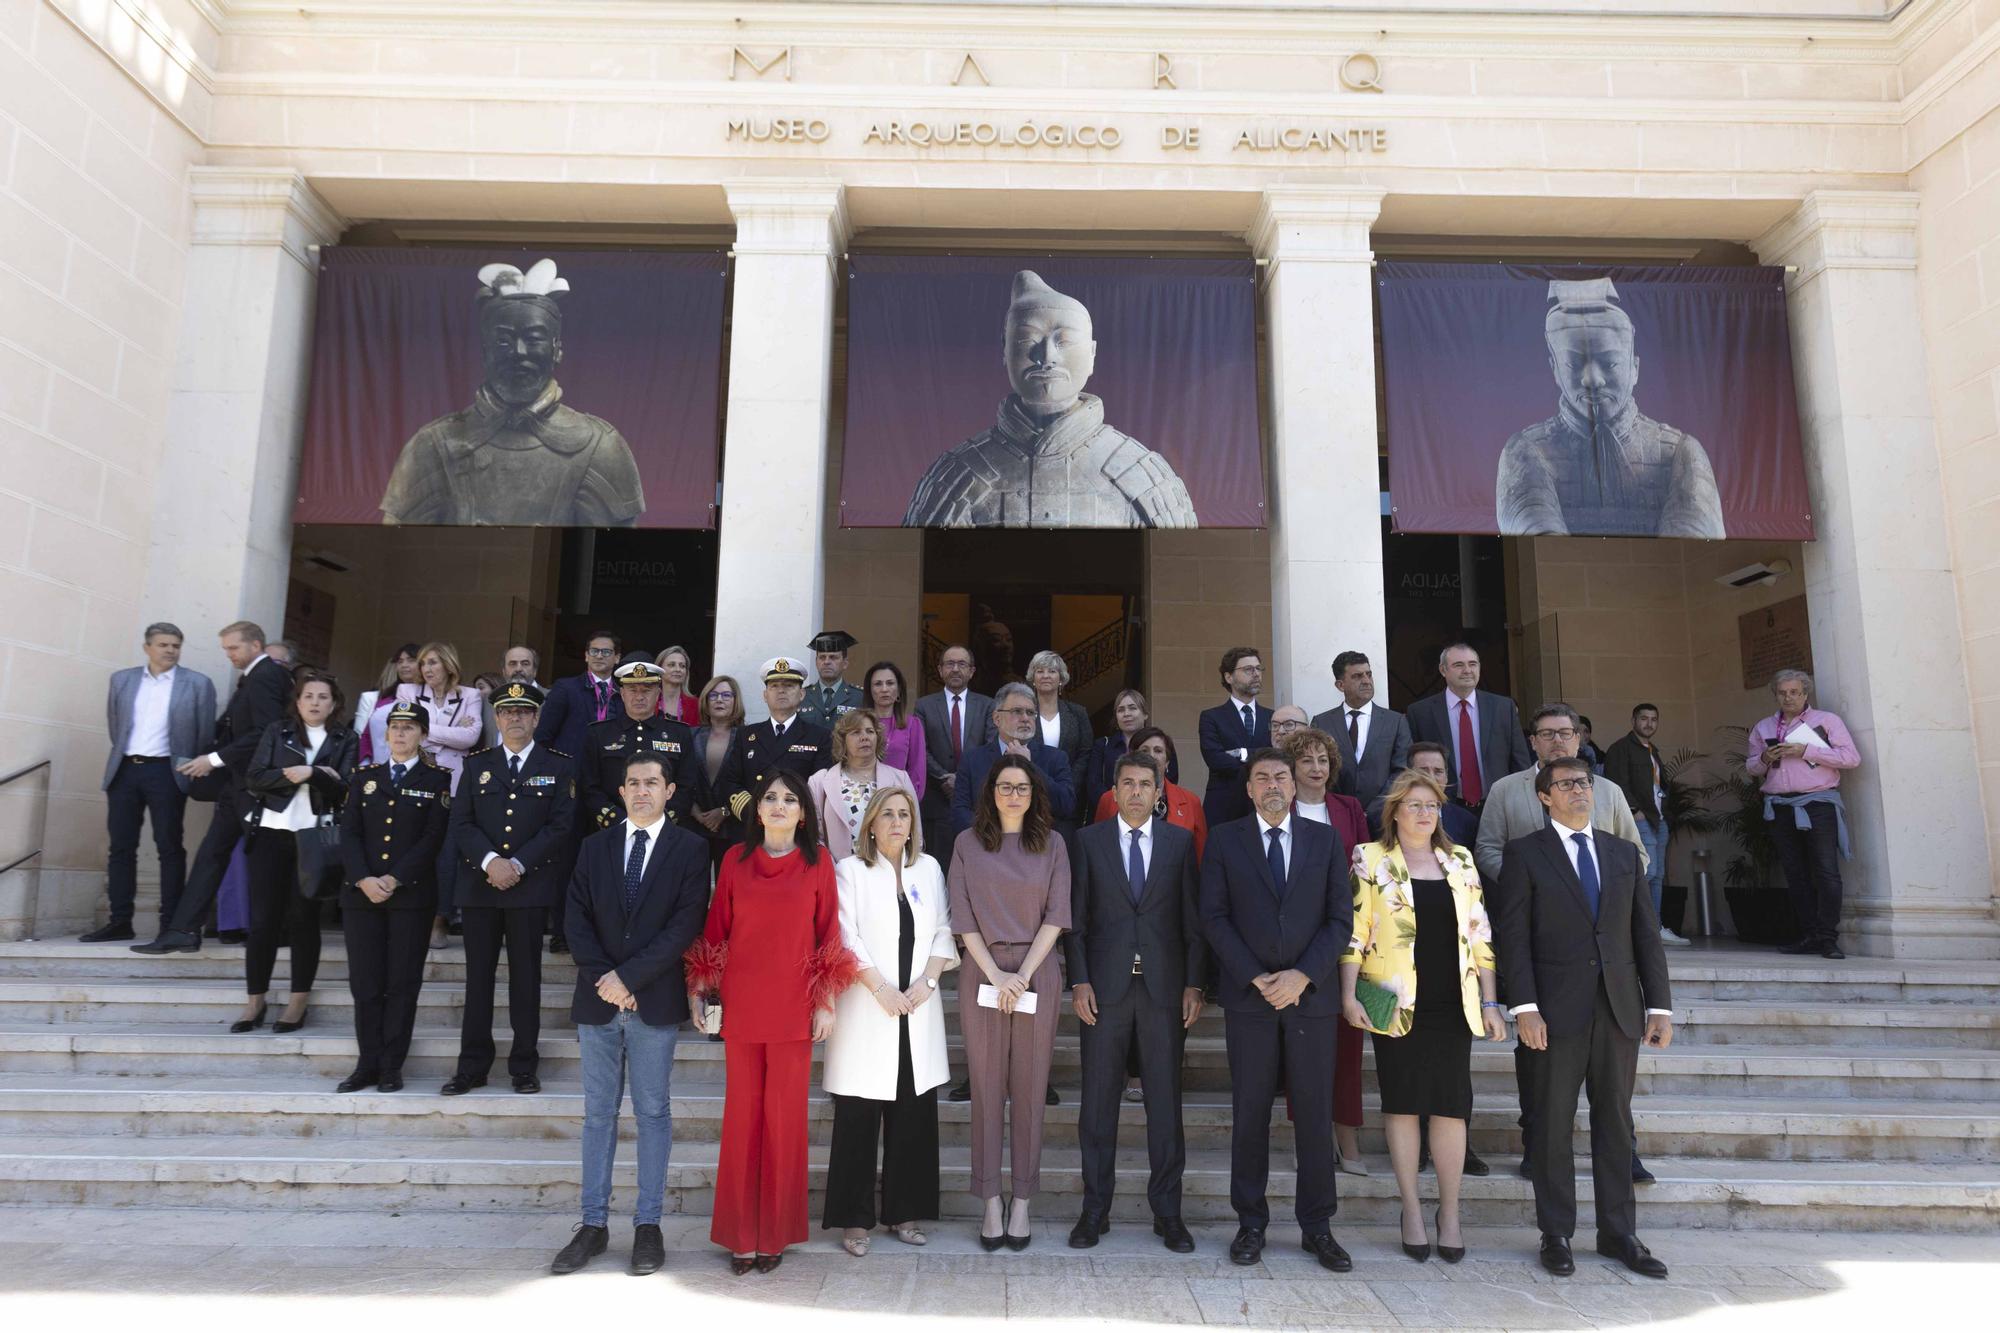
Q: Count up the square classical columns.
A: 4